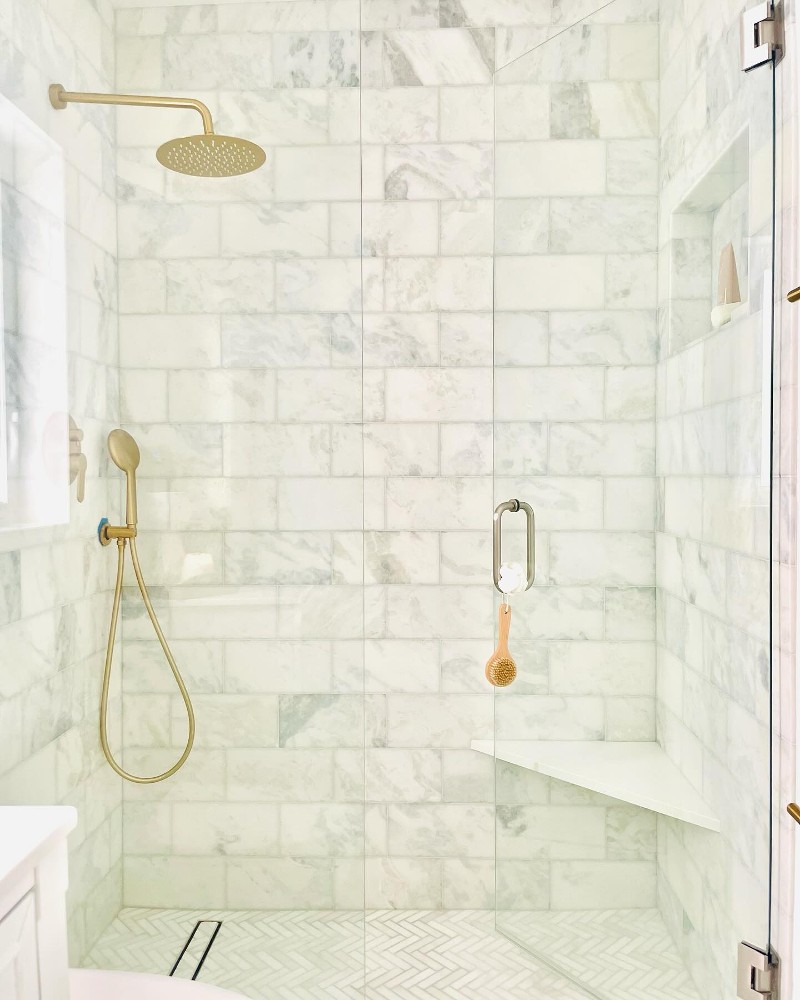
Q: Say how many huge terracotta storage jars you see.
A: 0